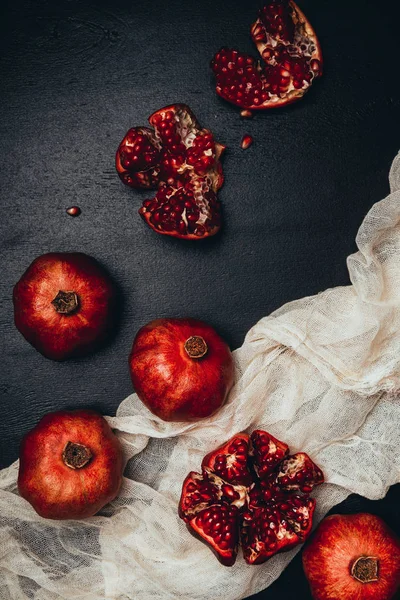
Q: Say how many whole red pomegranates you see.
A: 4